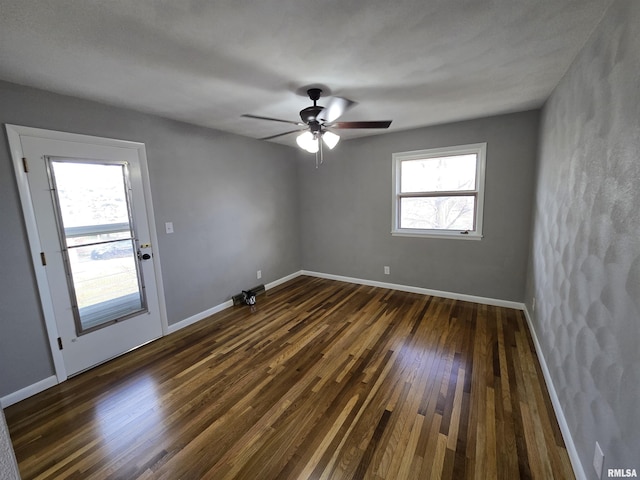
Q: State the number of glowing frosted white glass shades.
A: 3